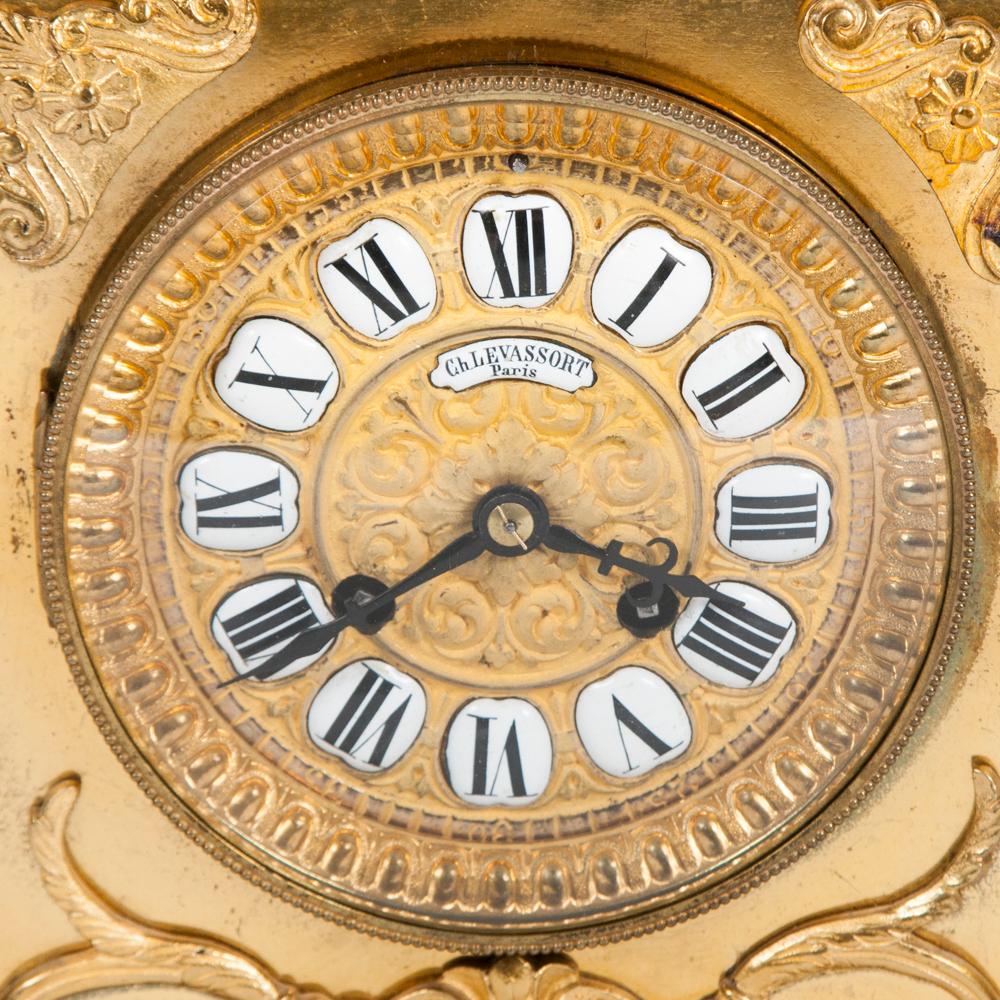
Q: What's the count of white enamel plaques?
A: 13